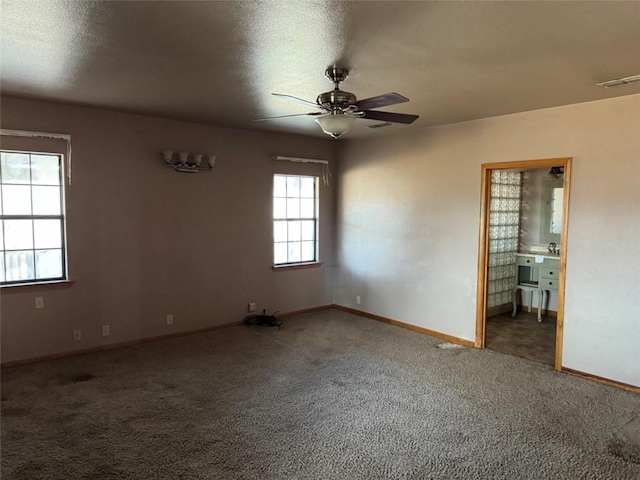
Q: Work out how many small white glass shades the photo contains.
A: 4